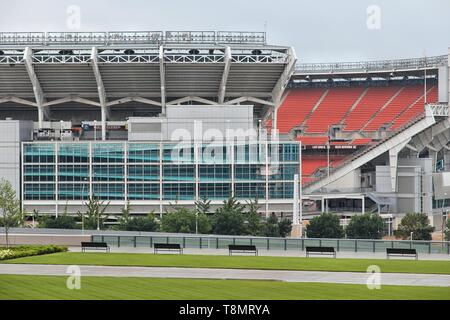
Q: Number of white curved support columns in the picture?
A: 5